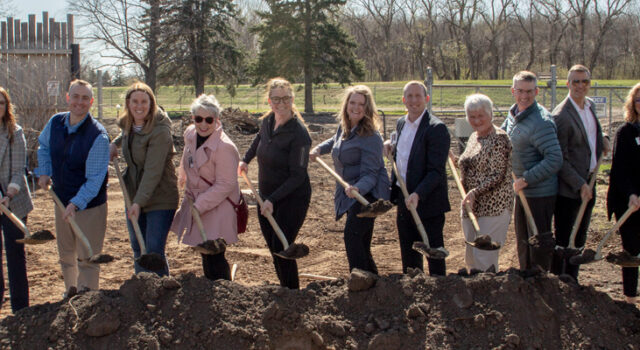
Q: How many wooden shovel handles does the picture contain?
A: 11